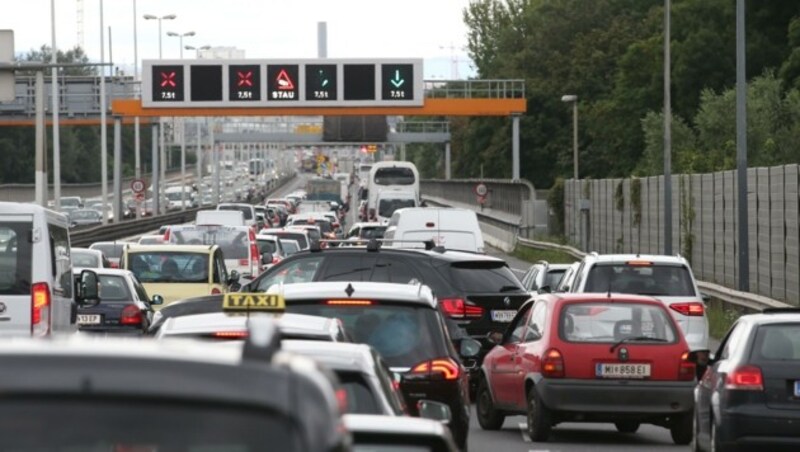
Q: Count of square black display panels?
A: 7